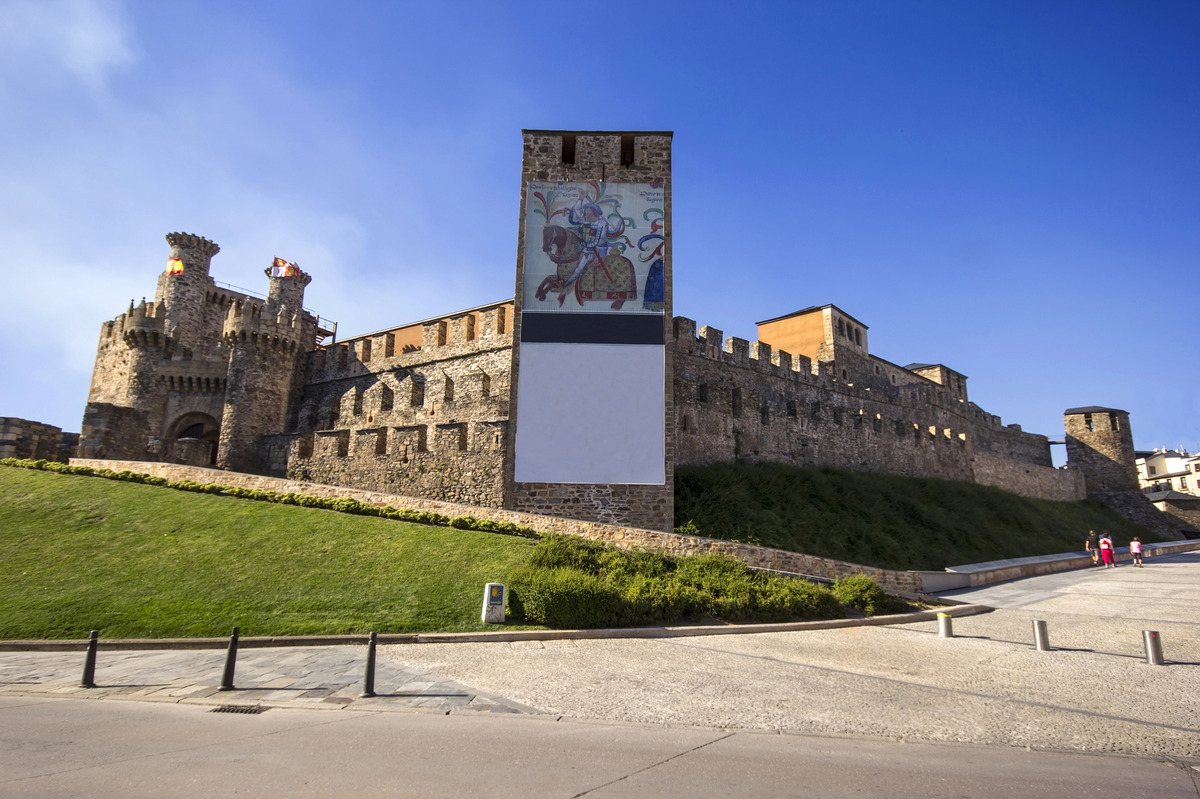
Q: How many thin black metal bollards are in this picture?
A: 3